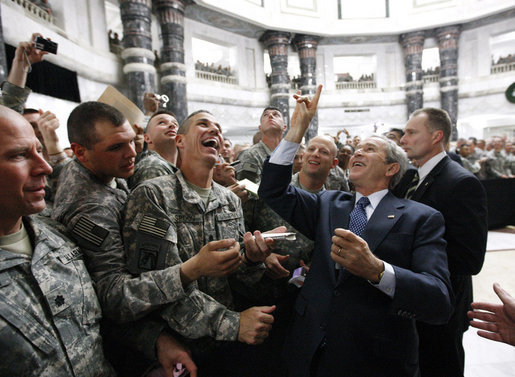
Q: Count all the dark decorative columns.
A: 6